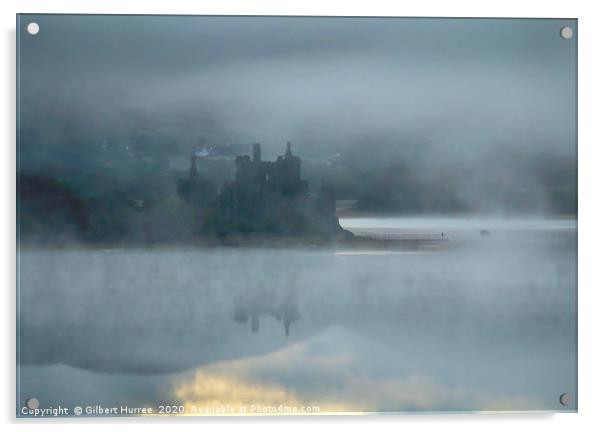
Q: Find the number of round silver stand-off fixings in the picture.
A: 4